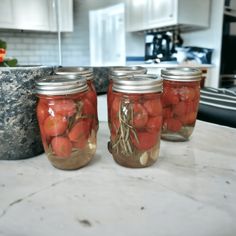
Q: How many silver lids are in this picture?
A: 5